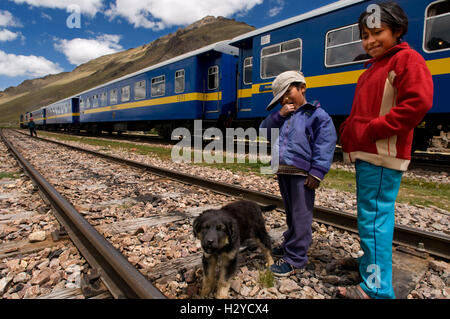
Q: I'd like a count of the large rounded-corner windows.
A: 3